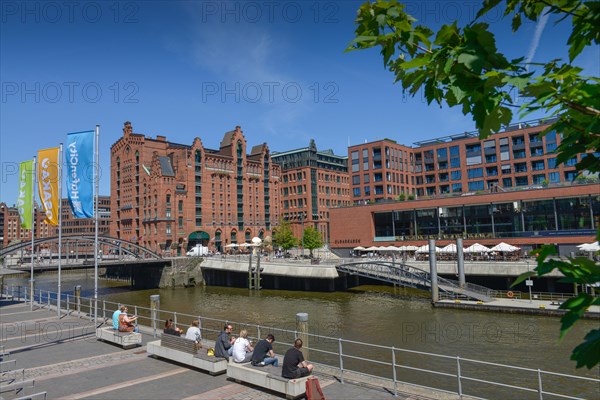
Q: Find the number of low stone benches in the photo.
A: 3